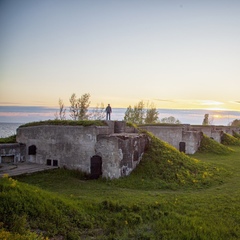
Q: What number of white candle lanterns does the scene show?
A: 0